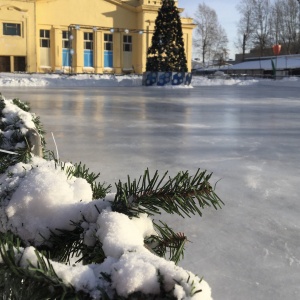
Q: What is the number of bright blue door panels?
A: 3